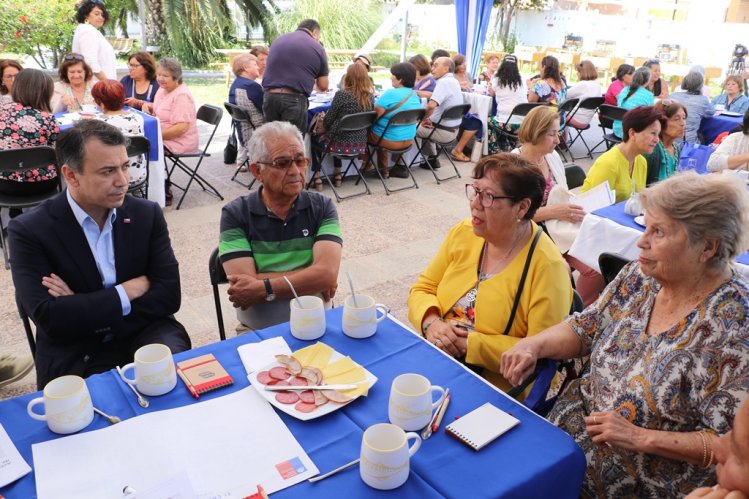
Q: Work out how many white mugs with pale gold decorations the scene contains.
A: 6